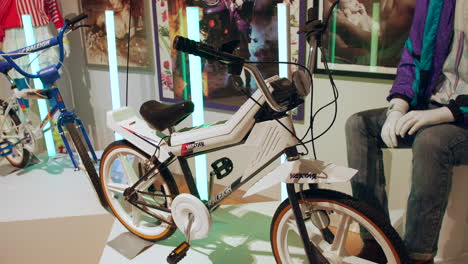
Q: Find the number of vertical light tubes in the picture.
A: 4